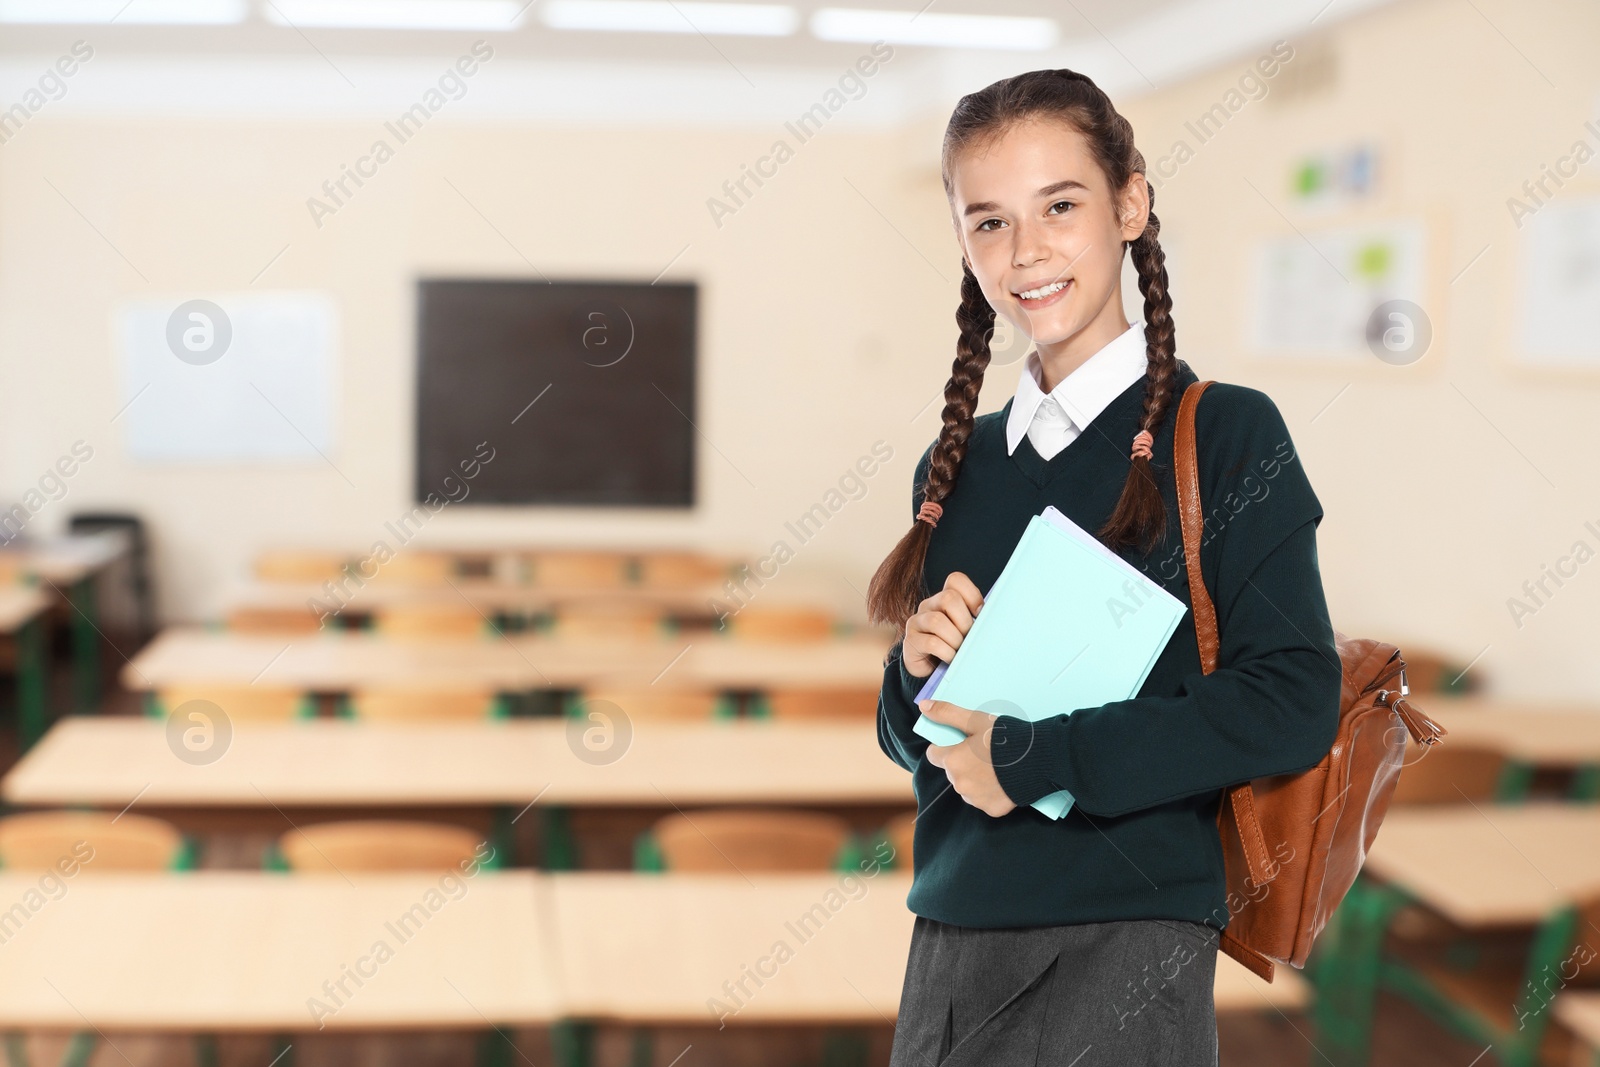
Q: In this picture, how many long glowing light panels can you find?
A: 4